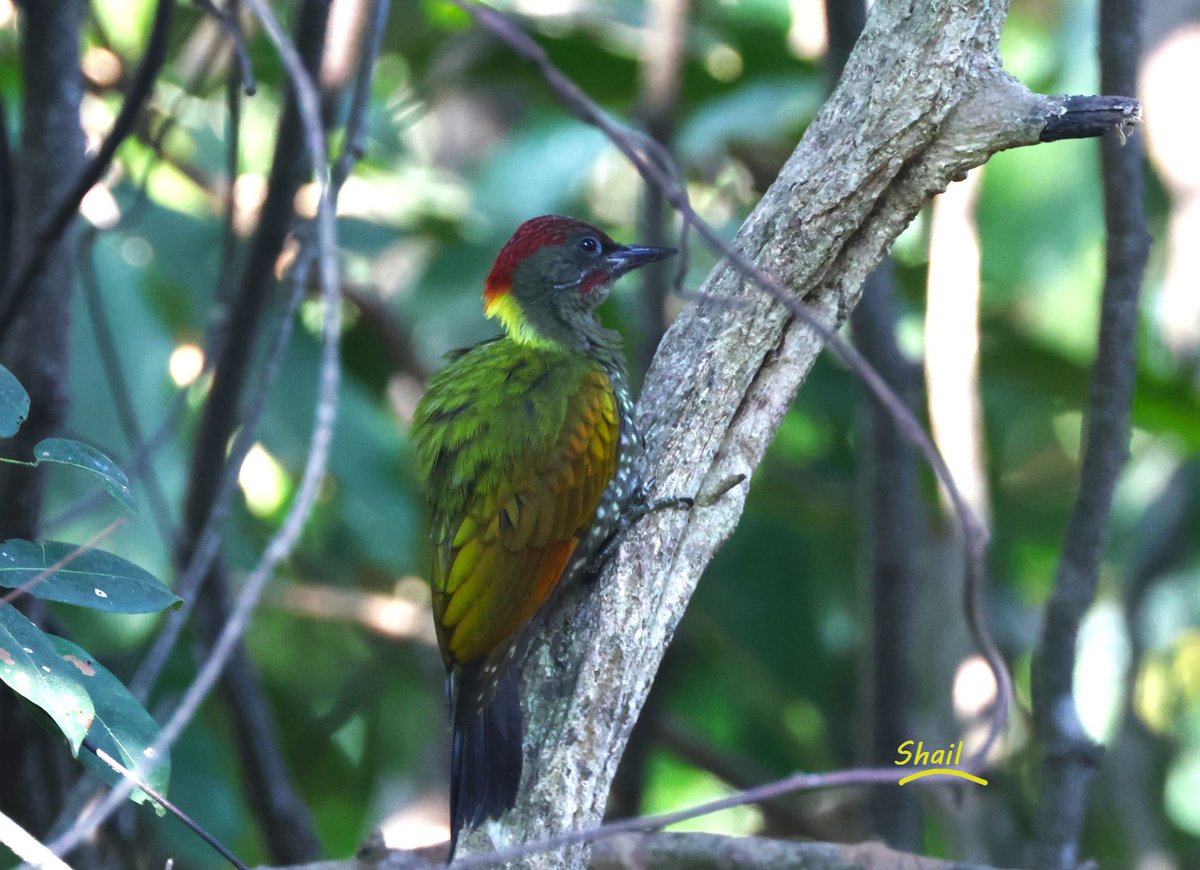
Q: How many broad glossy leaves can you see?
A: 5